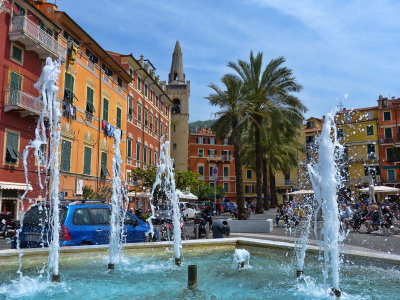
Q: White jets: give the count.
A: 6